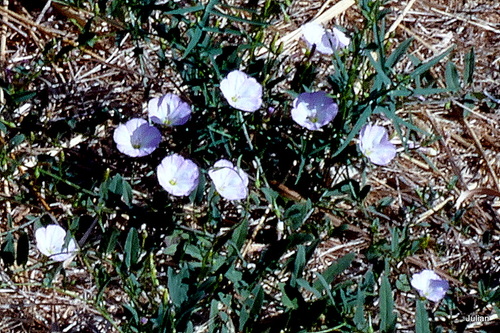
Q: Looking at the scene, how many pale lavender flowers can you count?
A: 10